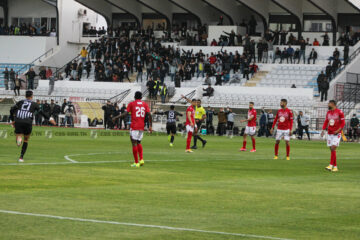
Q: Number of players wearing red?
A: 5